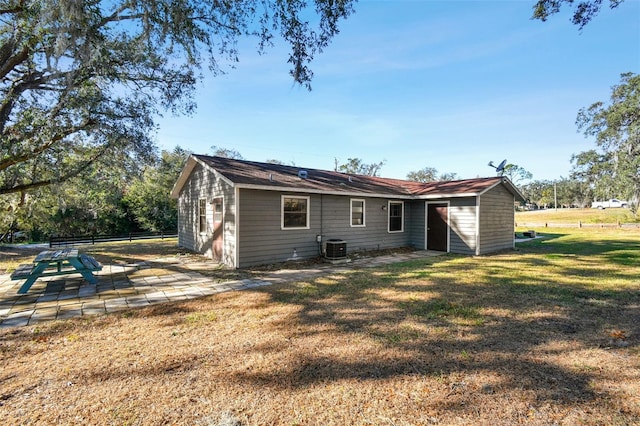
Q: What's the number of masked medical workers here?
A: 0